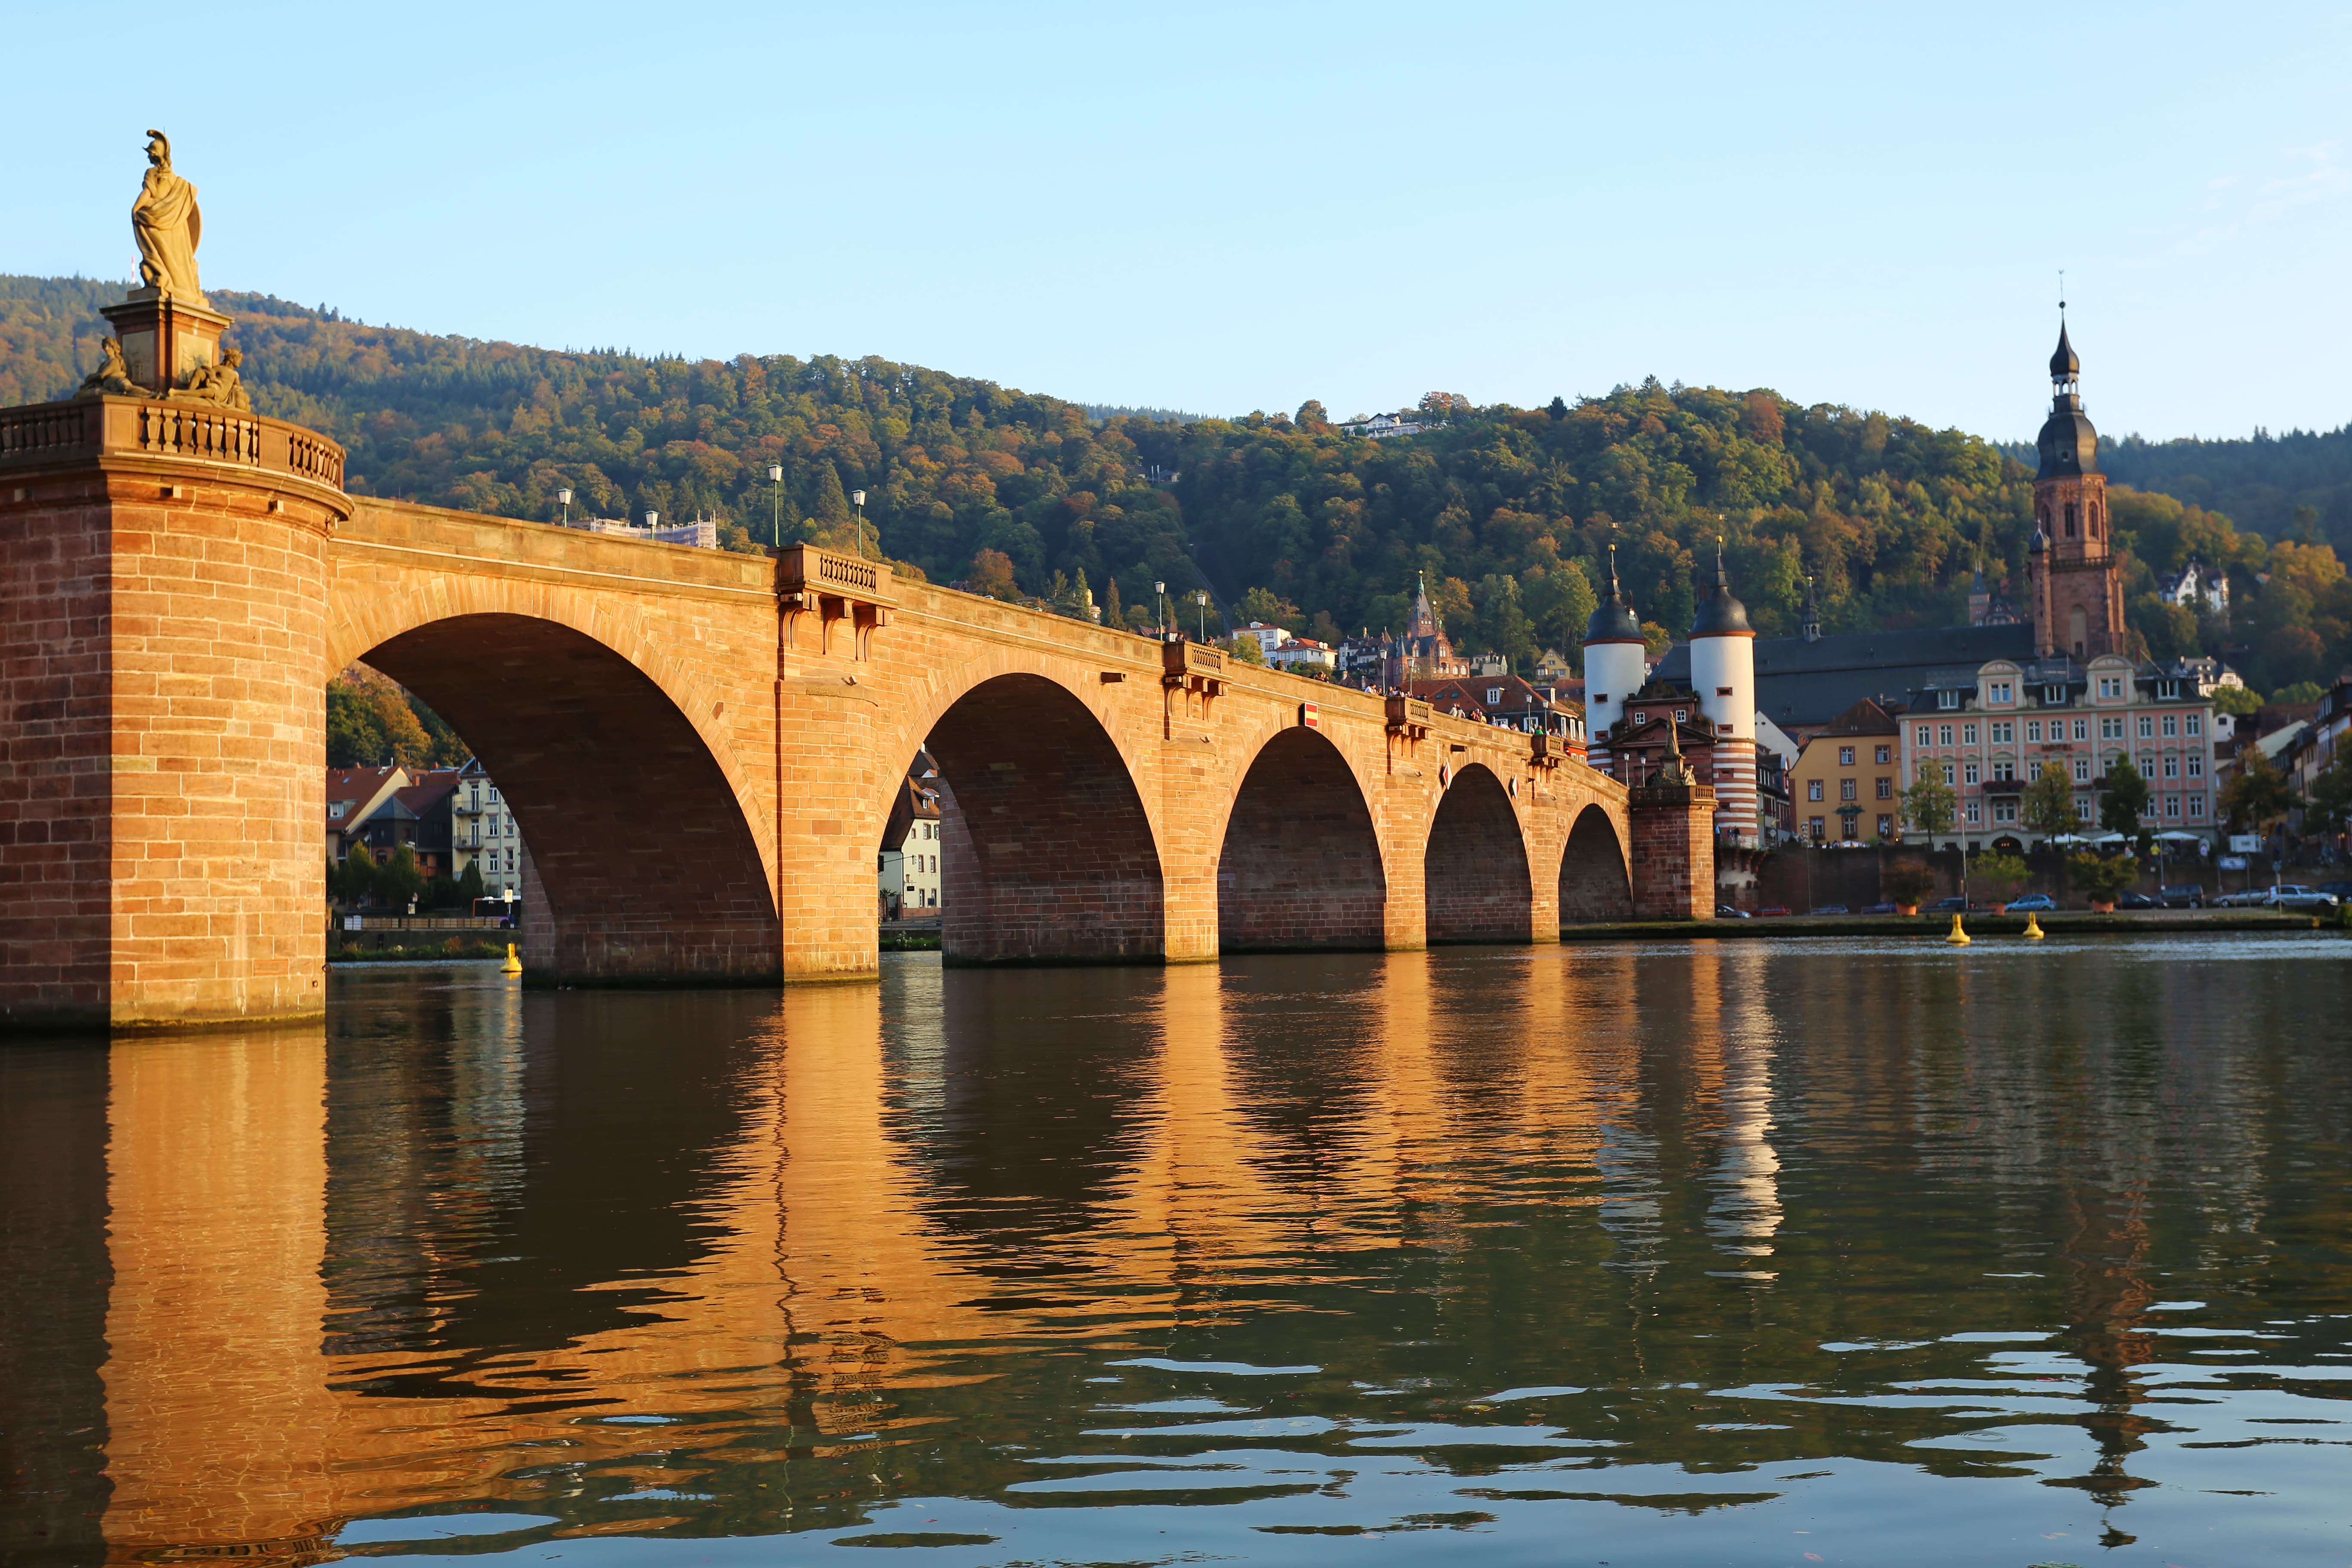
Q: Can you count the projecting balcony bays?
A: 4